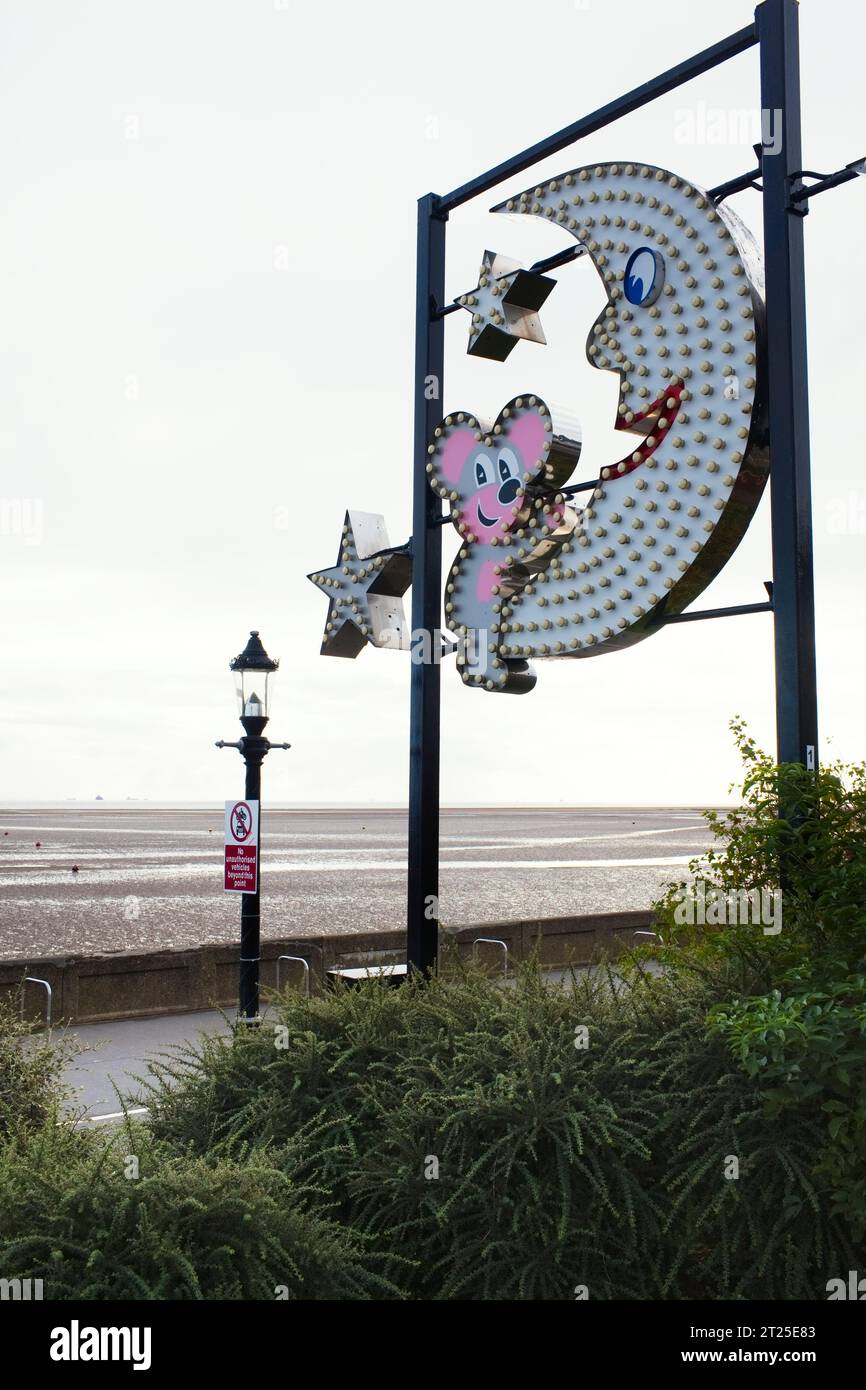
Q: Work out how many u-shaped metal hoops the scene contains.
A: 4